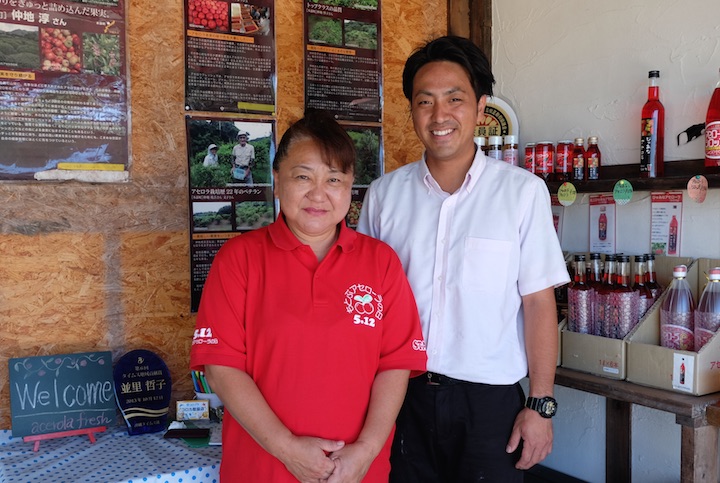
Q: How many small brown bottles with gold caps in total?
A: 2